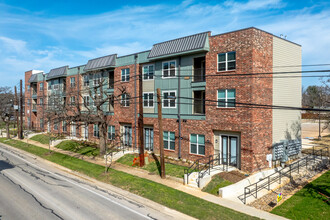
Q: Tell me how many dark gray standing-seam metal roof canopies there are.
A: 4